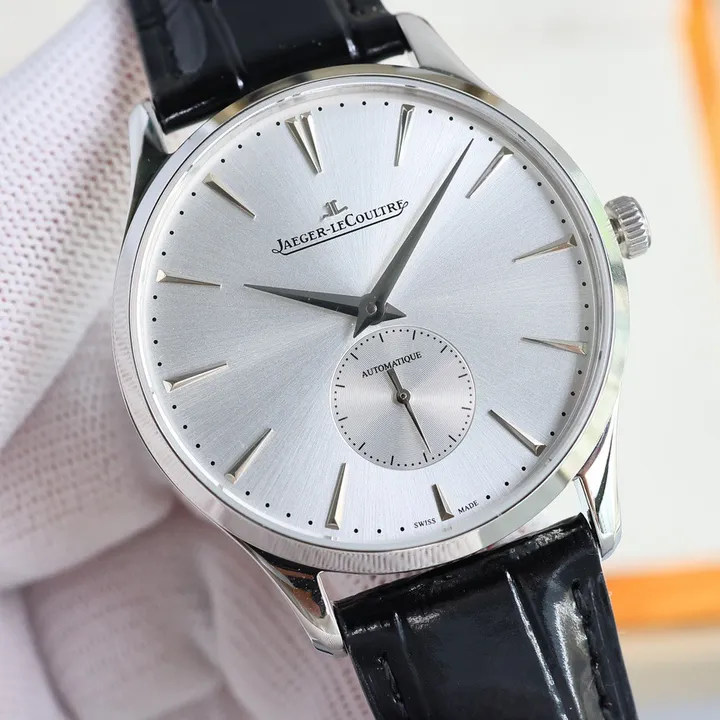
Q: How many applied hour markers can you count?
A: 12